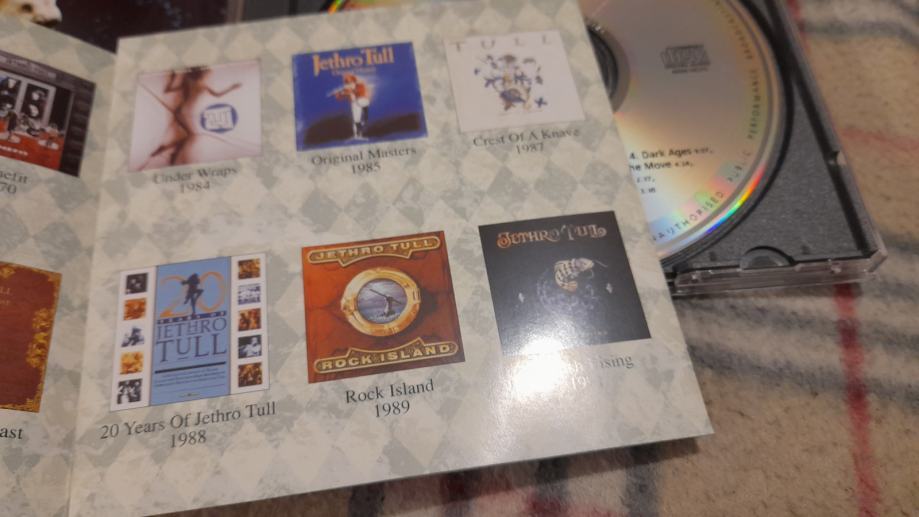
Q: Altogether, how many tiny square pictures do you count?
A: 10